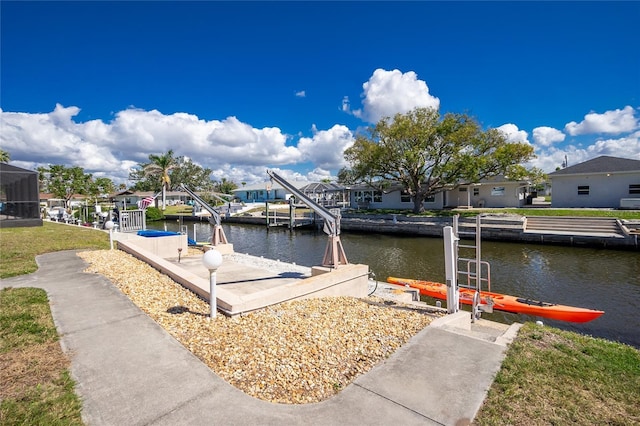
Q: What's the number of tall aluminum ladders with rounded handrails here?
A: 1